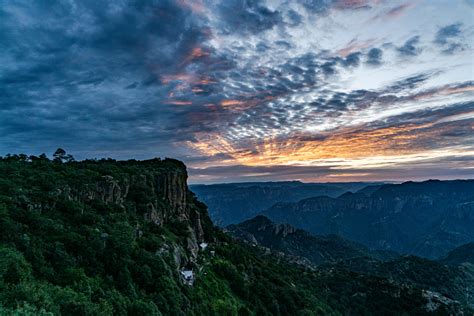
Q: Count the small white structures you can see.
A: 2